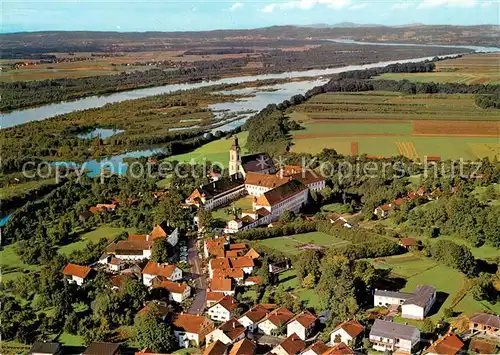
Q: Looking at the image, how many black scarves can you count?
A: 0